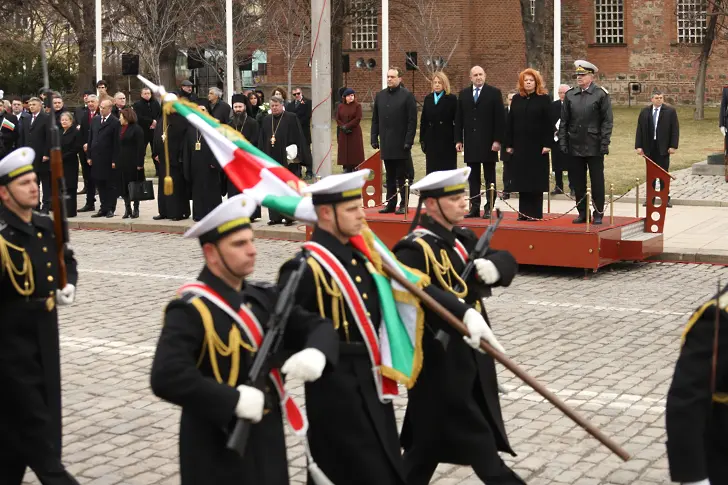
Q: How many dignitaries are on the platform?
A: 5